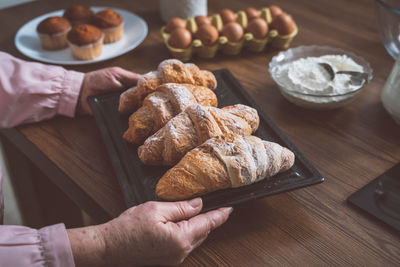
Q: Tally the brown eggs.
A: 10